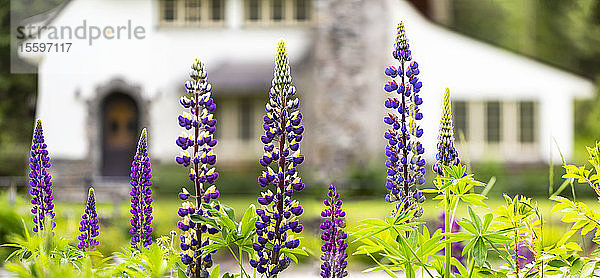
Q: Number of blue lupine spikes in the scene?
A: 8